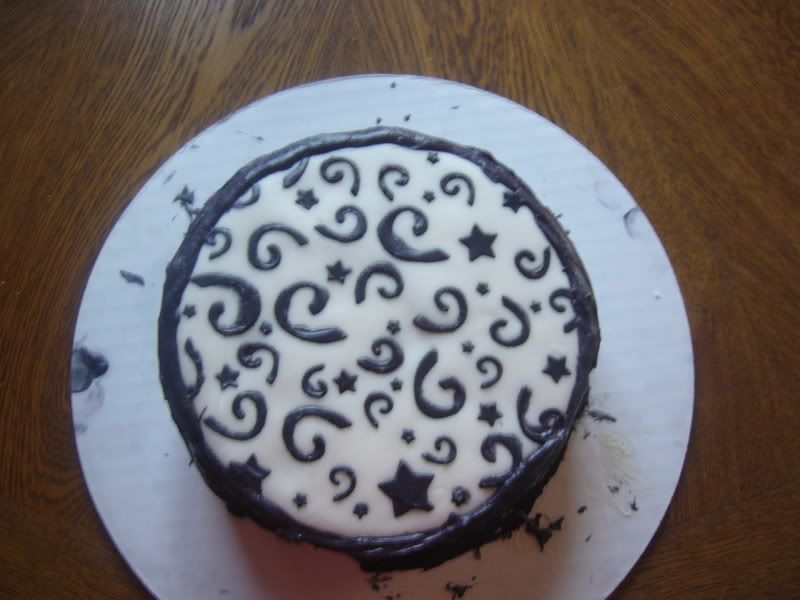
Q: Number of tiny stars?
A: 13